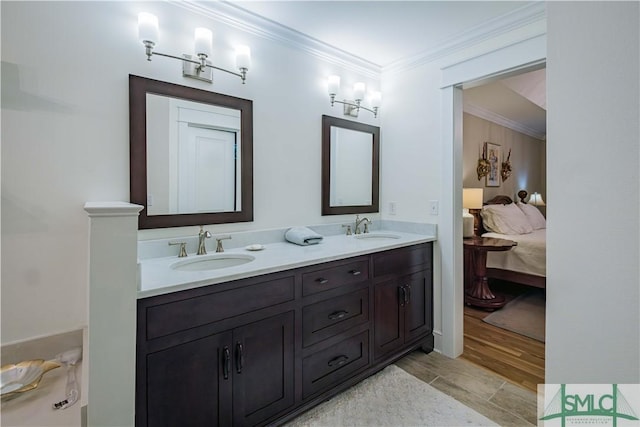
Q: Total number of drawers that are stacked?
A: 3